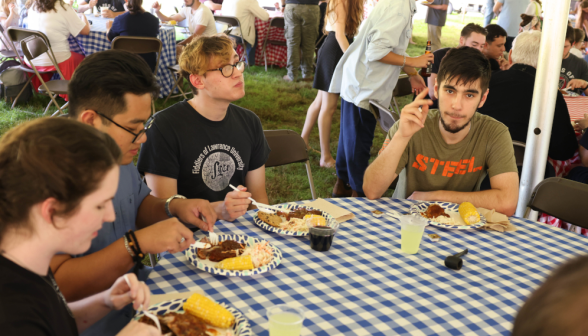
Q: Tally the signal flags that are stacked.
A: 0